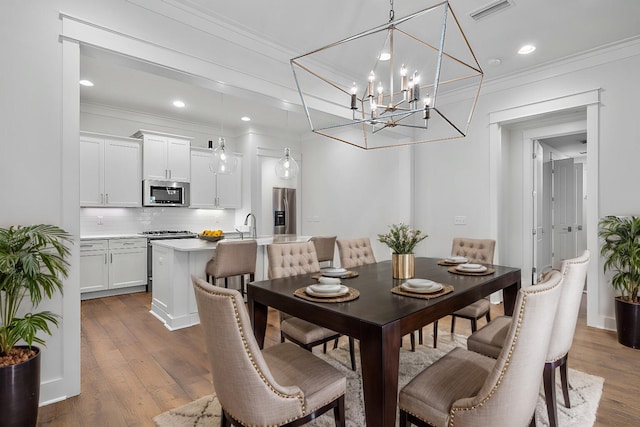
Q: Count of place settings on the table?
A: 5